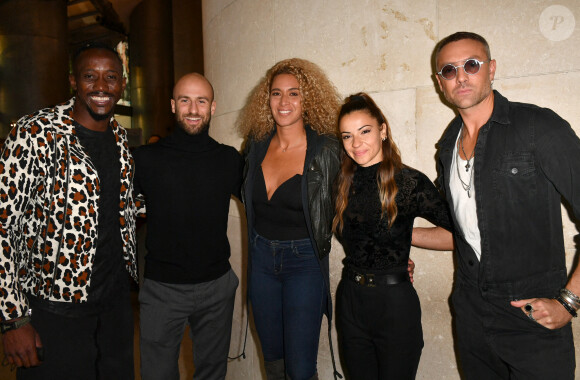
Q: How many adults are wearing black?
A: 5